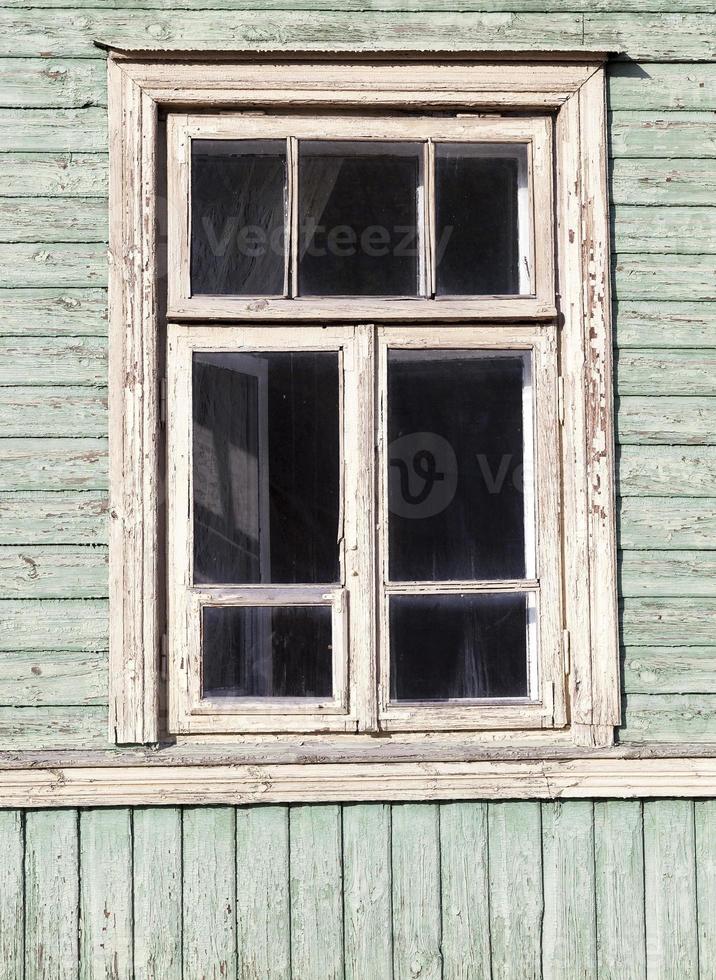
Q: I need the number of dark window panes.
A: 7